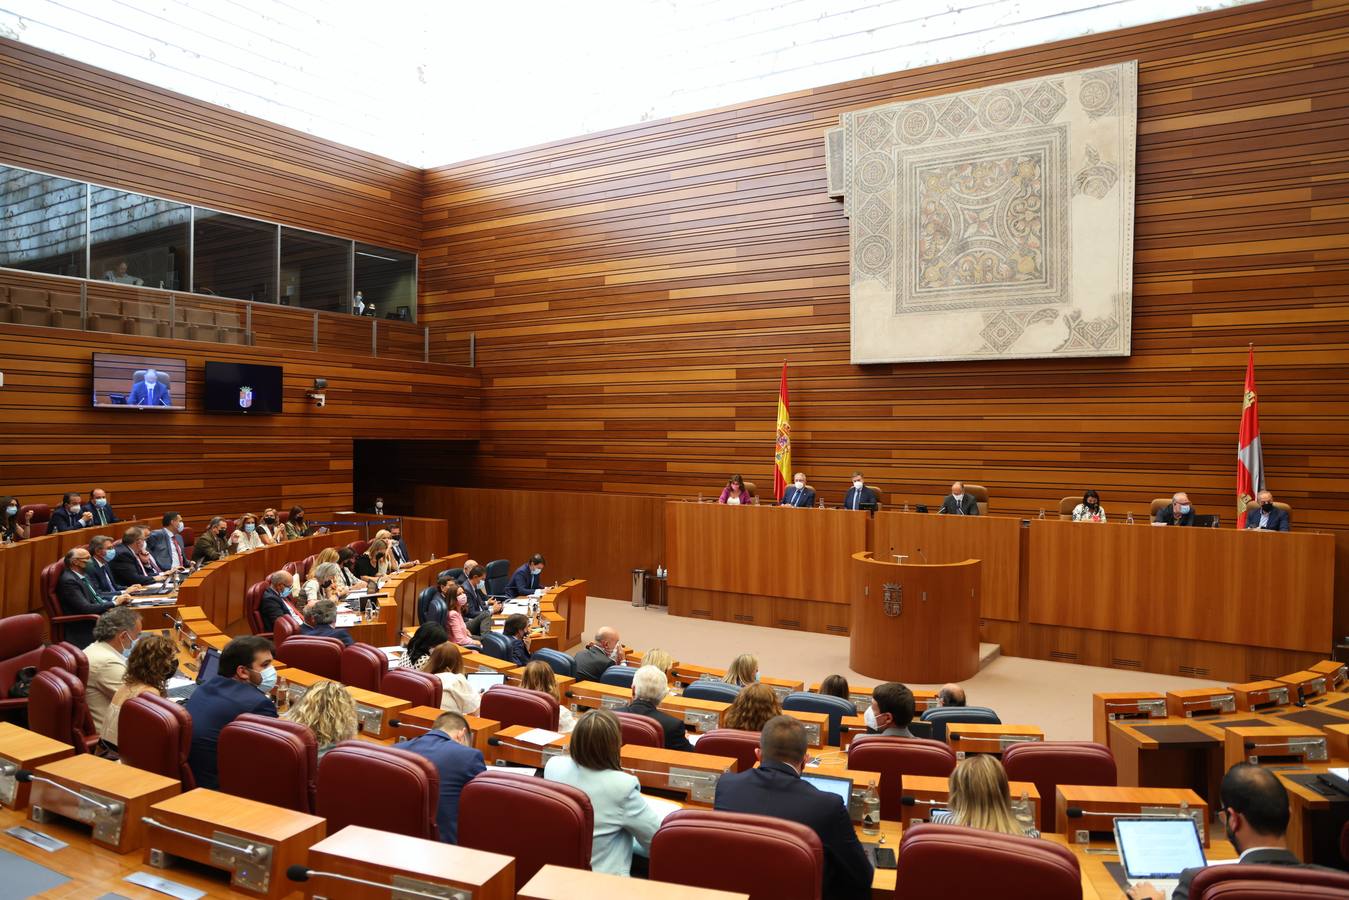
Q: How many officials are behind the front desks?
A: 7